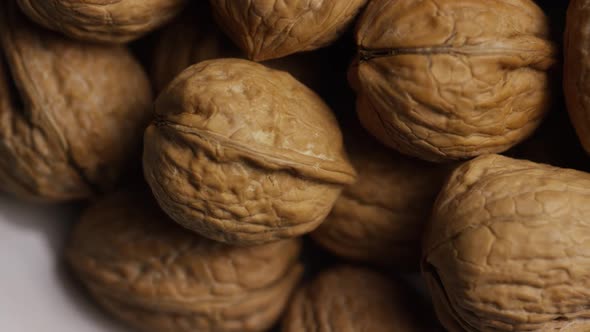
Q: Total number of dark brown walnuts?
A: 11